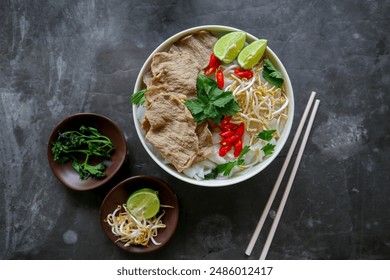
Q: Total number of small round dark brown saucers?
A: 2